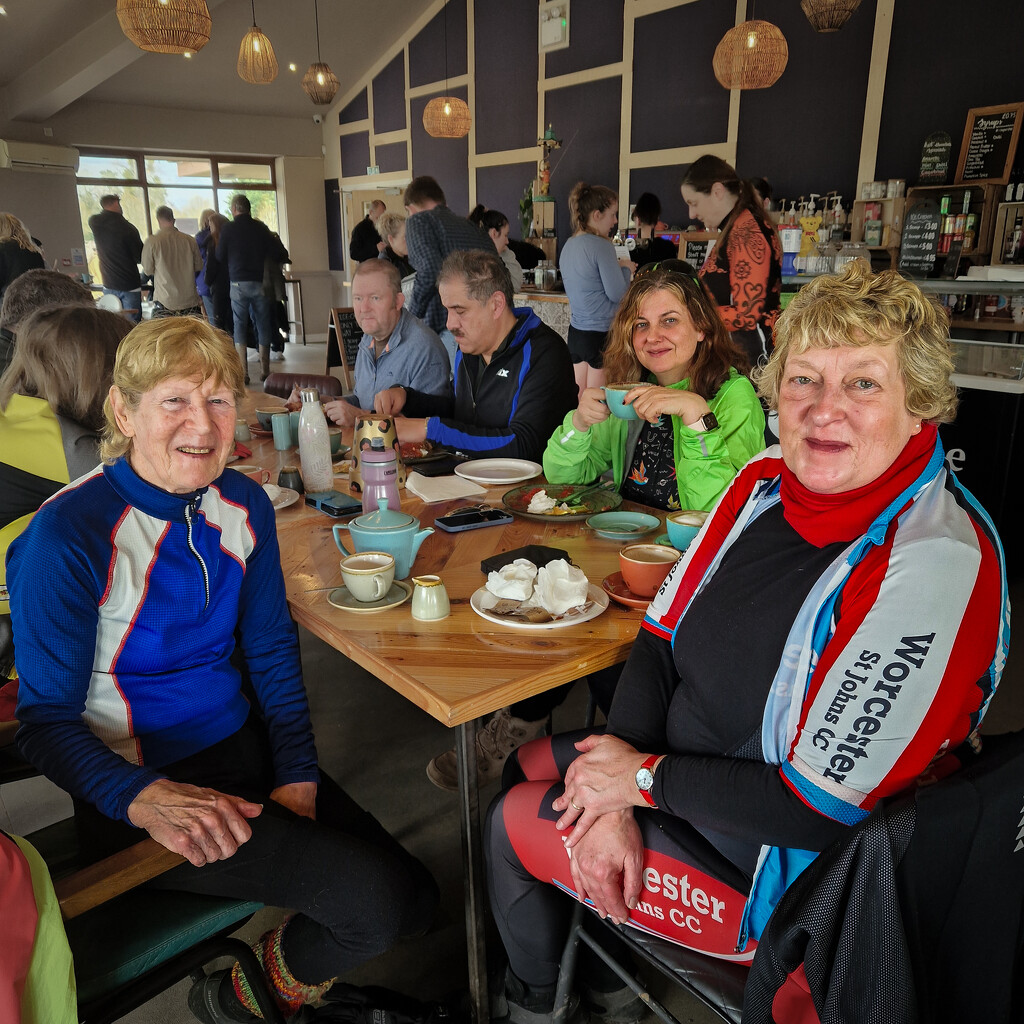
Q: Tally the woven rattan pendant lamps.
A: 6